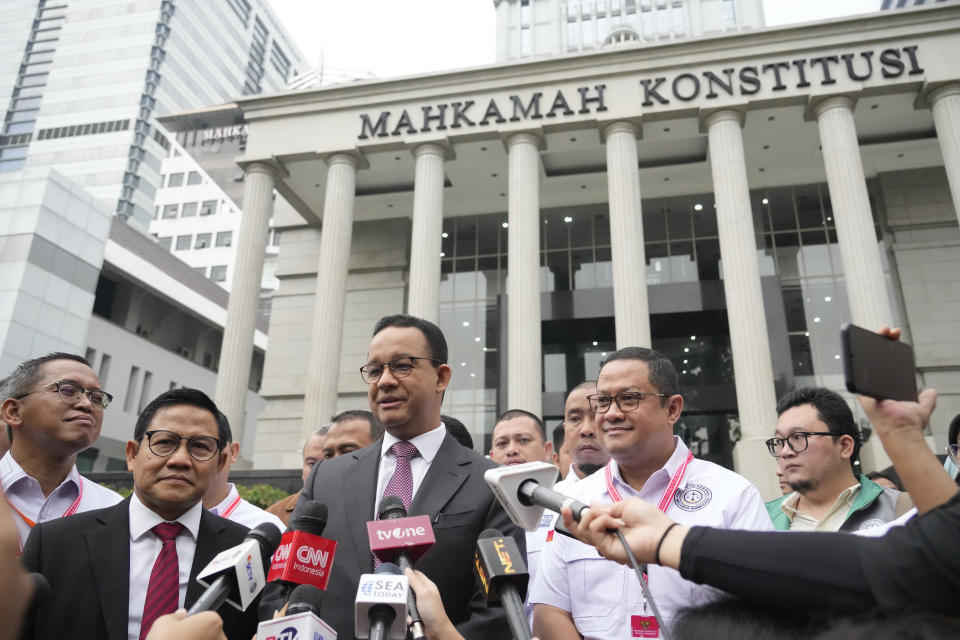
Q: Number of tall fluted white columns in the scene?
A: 8